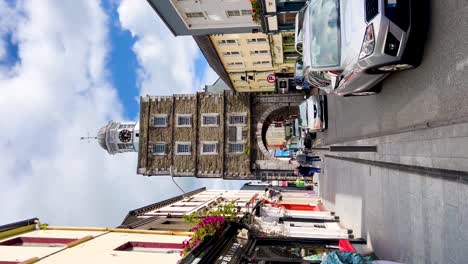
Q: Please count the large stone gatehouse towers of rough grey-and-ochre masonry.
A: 1